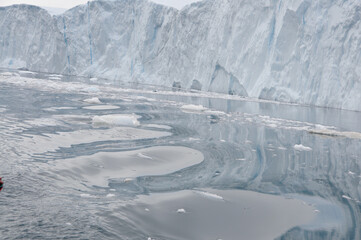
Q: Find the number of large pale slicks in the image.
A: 3